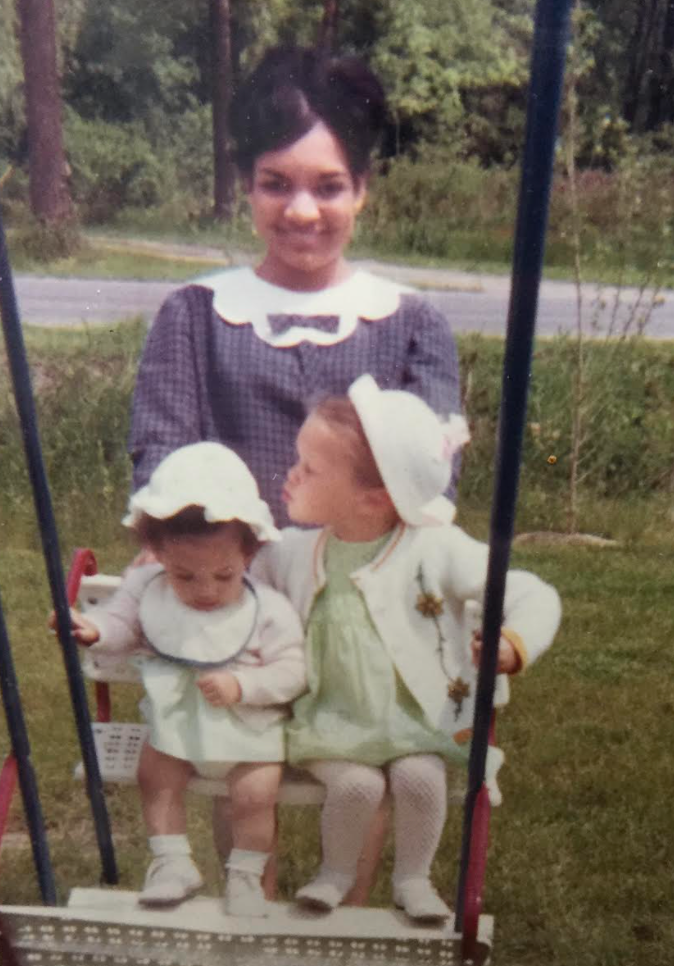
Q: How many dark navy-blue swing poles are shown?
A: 3